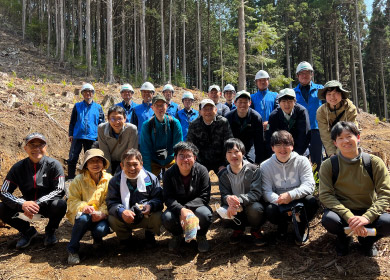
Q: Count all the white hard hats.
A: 8